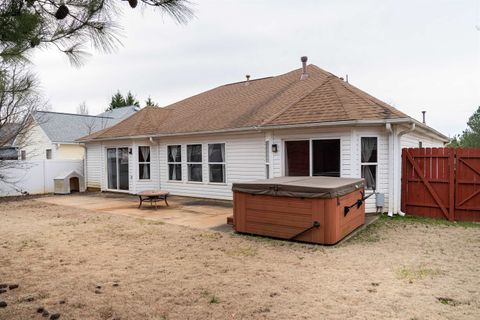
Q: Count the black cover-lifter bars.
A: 2